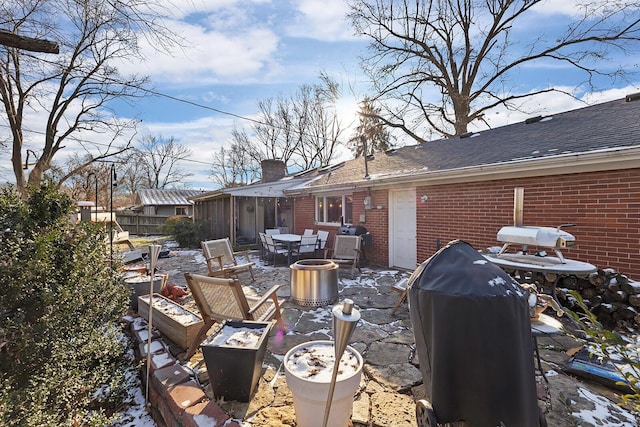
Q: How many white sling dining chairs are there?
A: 6